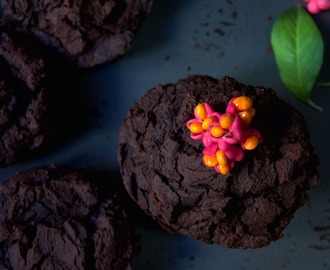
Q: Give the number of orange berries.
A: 11